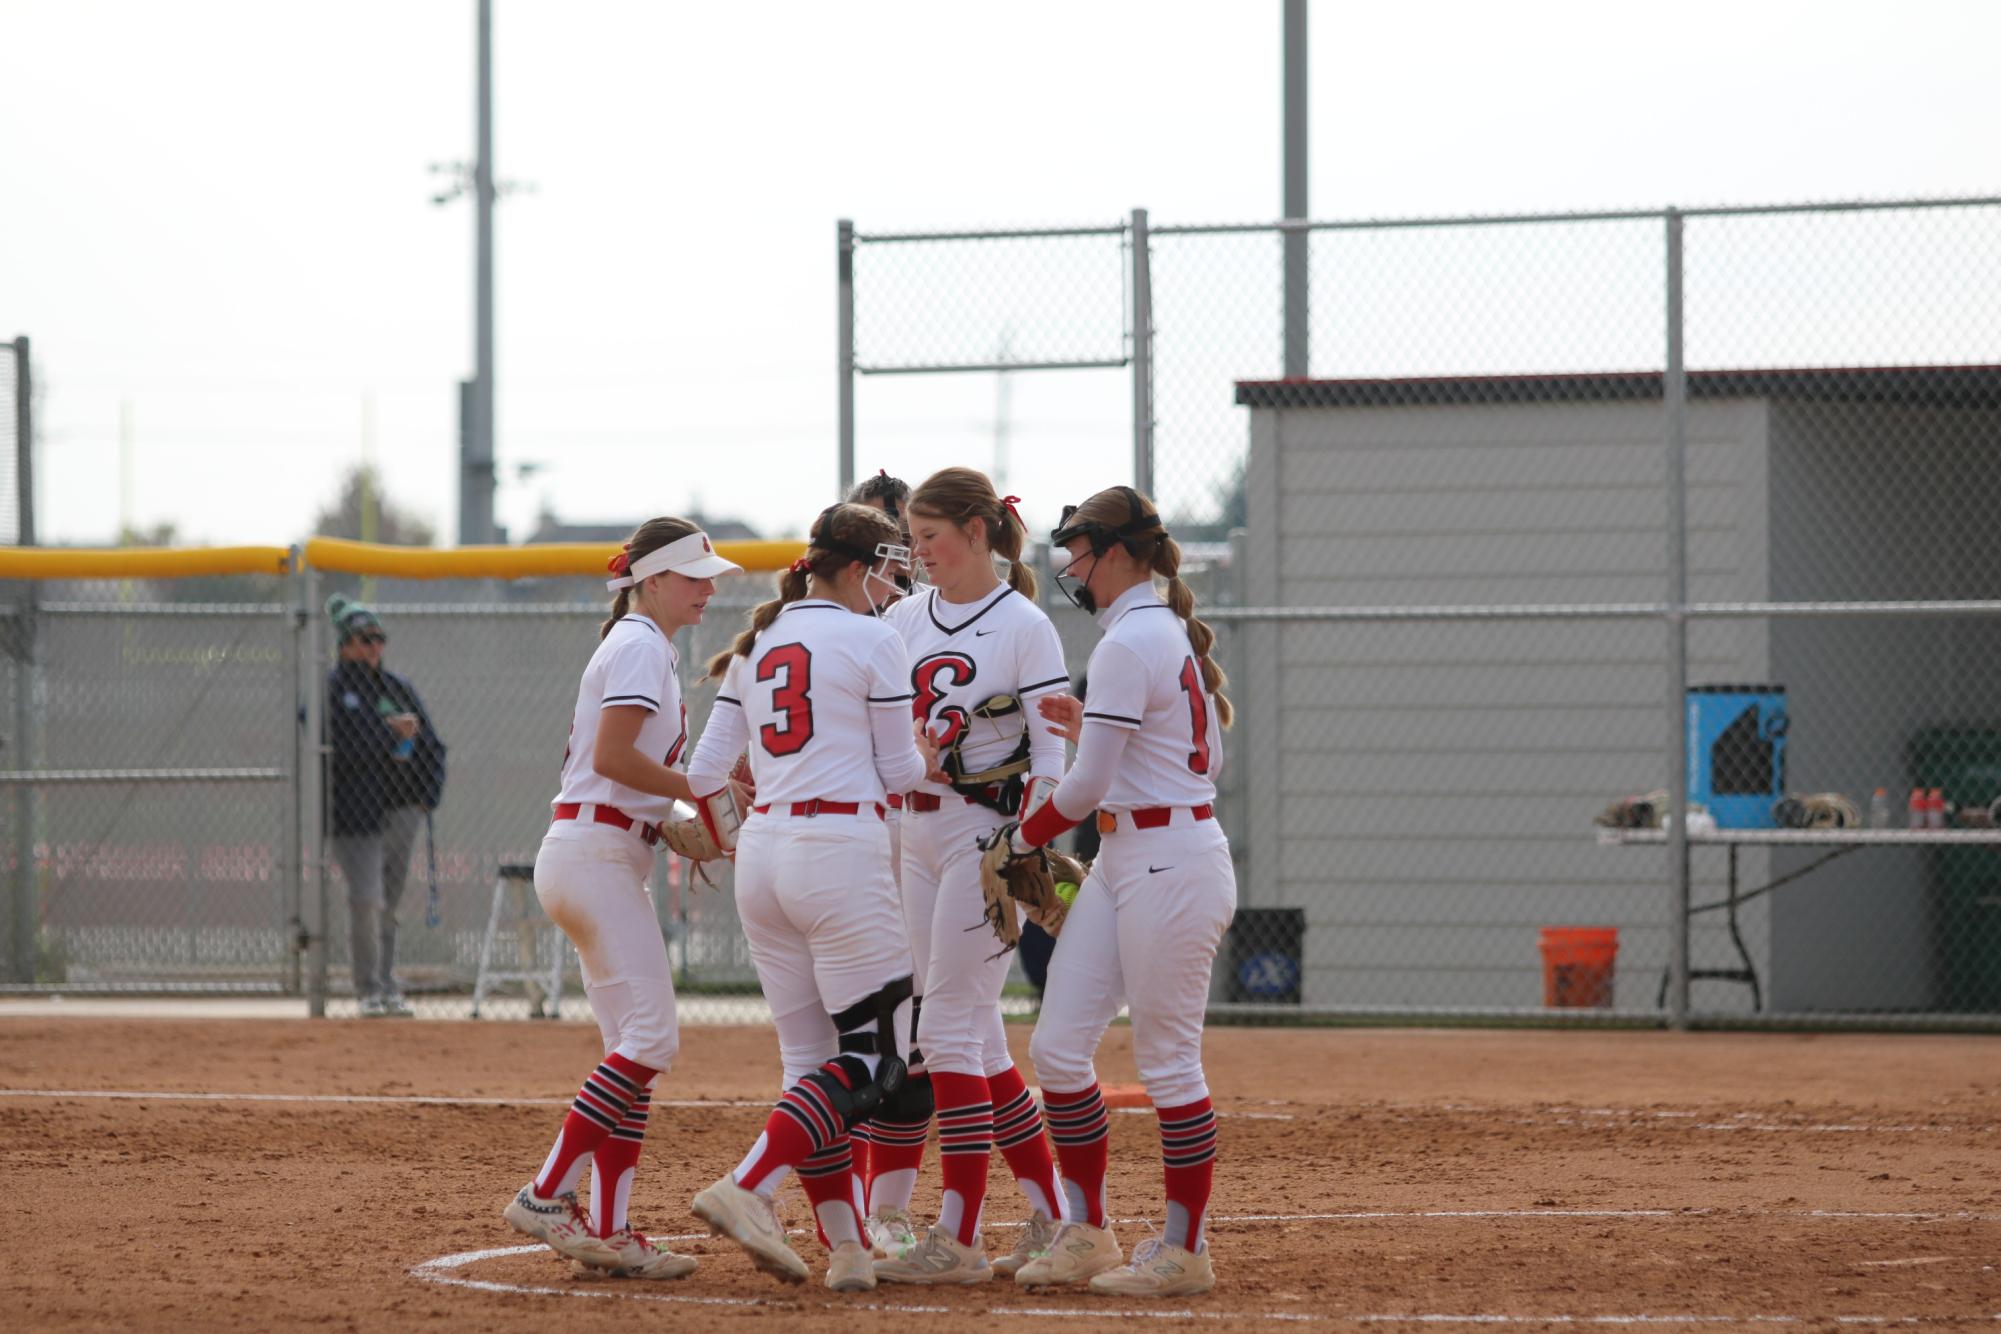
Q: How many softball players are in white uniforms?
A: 5